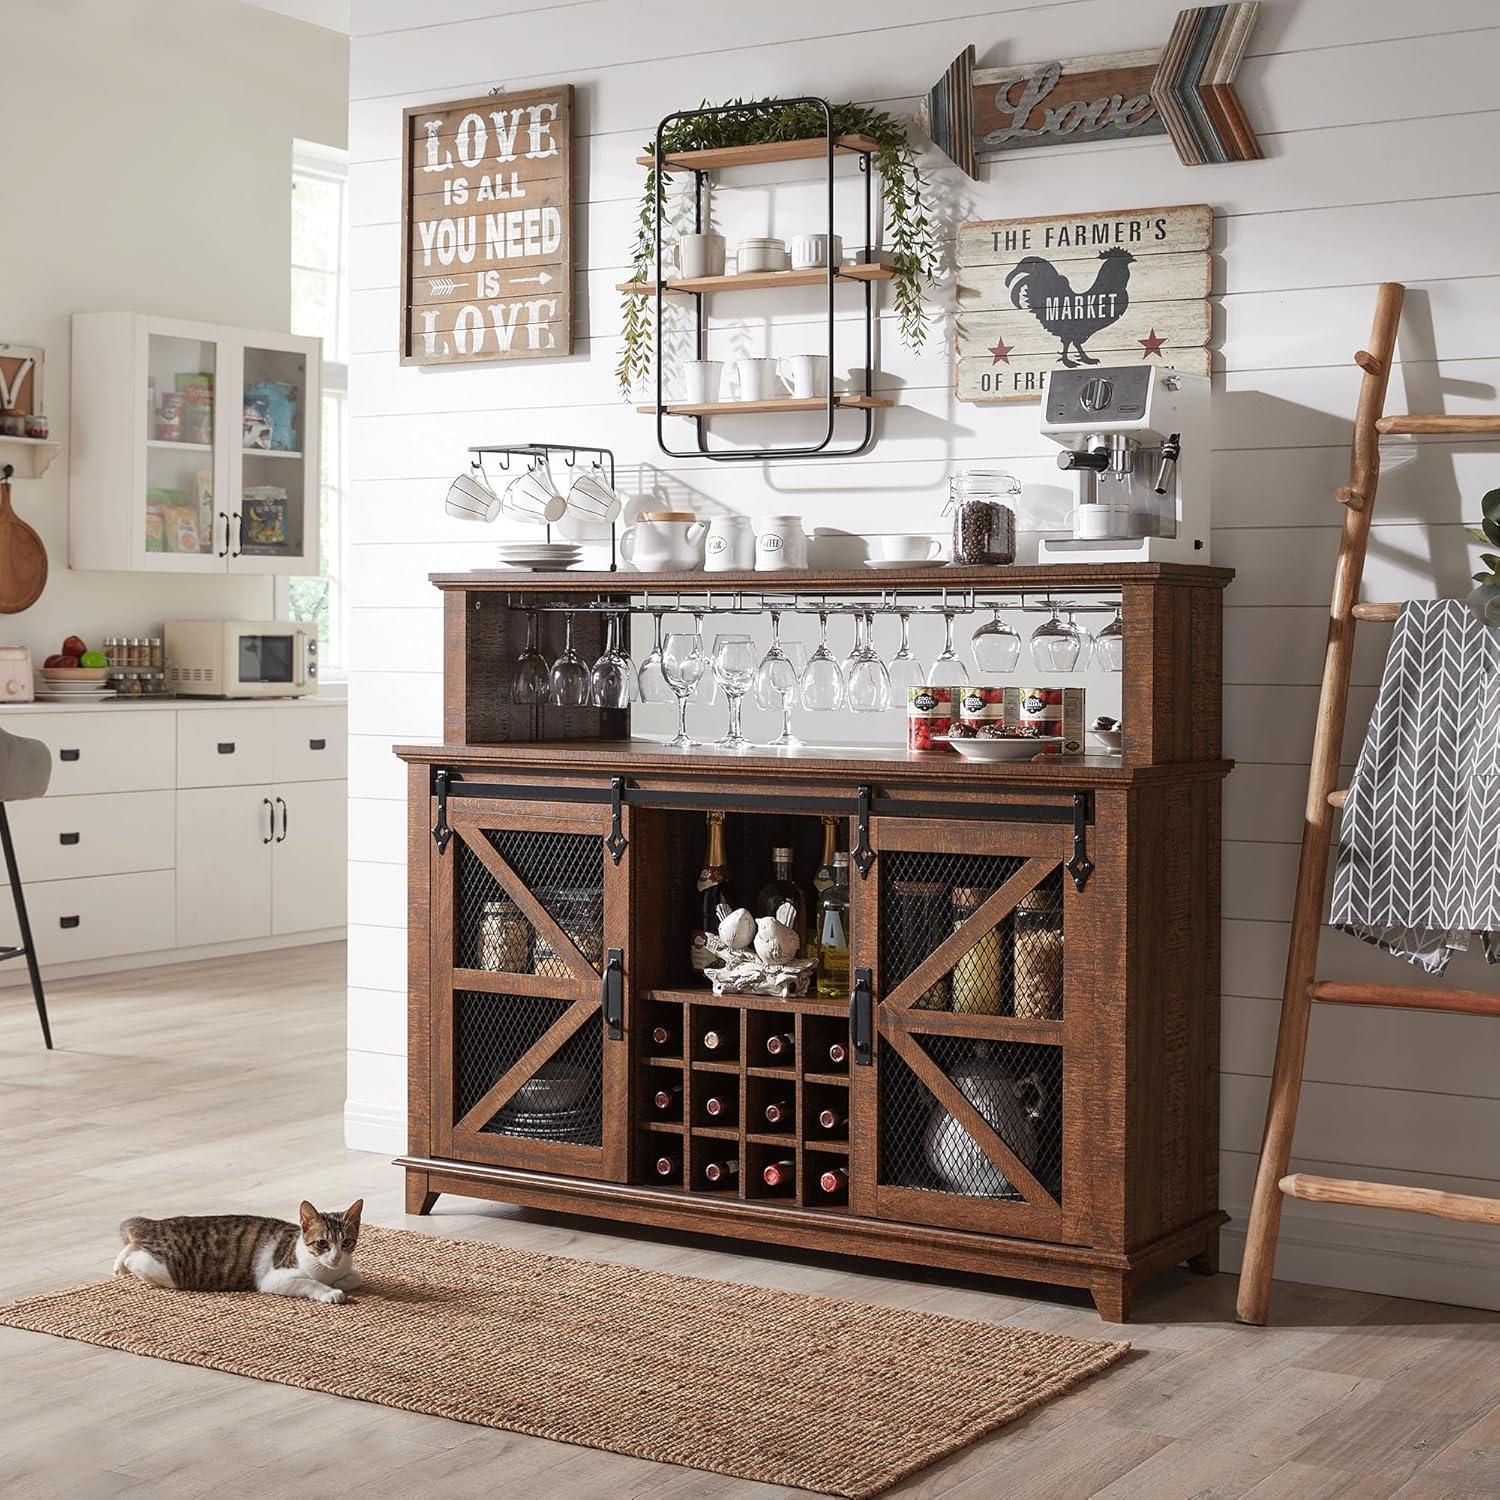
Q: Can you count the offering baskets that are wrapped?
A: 0